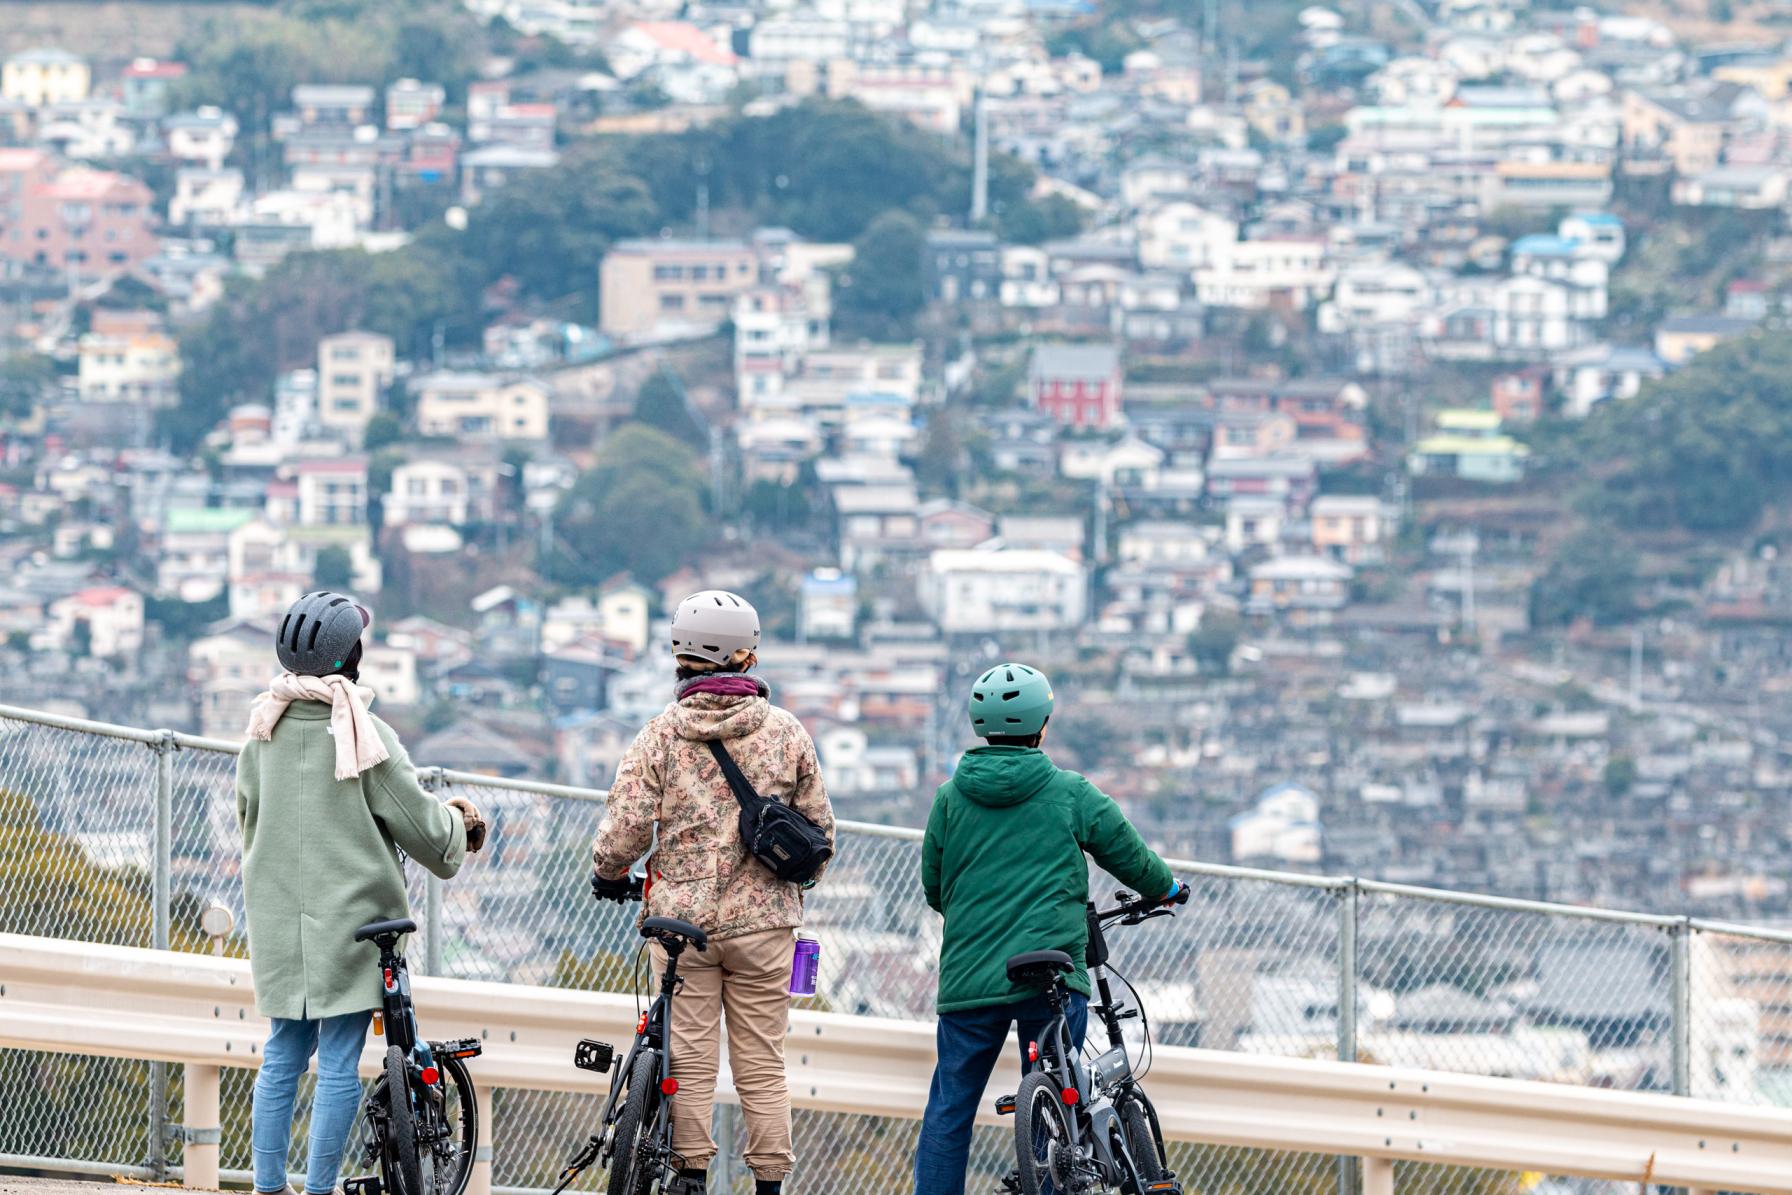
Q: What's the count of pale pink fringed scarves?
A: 1